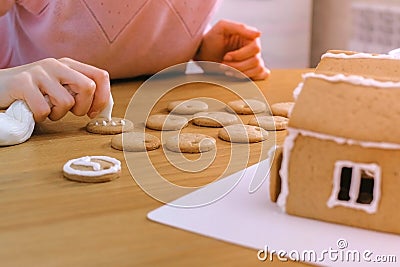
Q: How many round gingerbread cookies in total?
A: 11